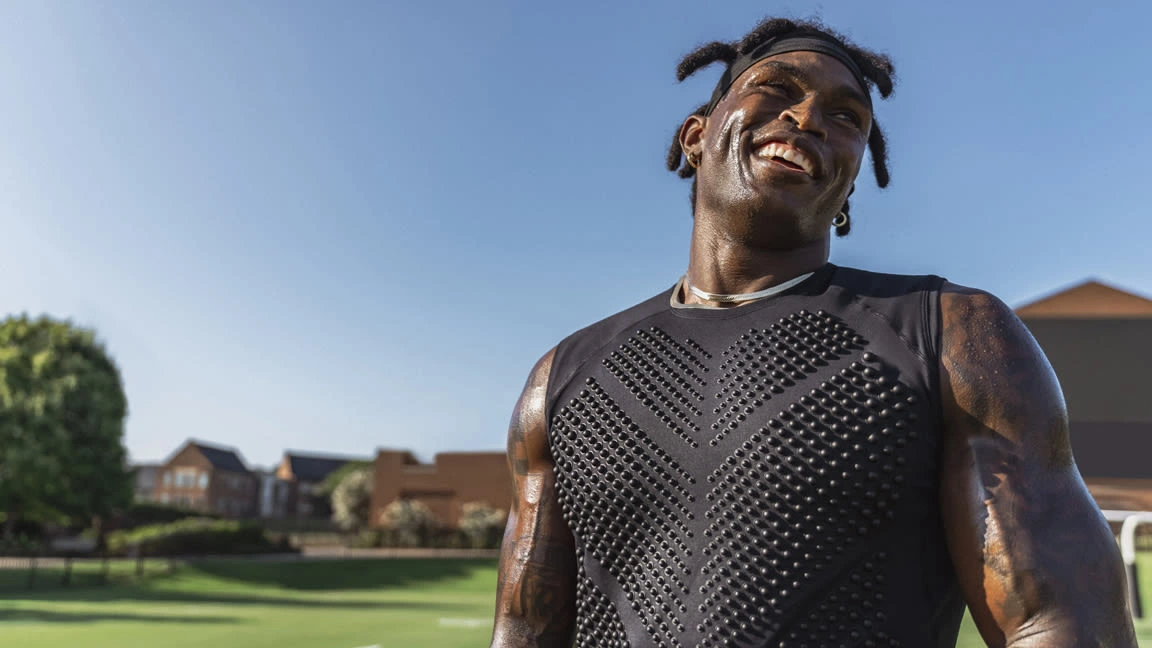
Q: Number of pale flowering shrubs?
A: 3